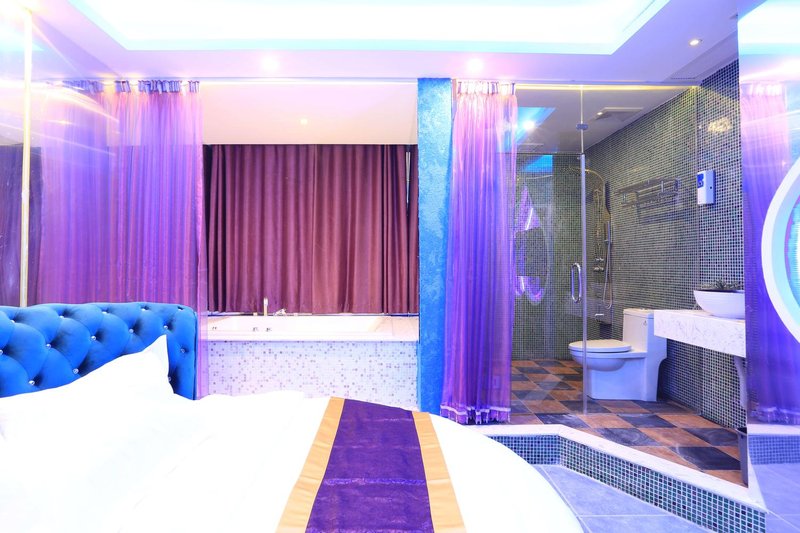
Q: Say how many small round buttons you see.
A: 14